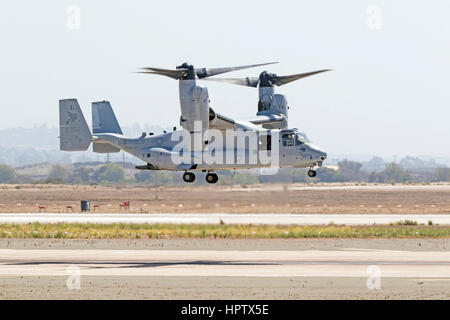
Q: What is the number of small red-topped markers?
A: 4